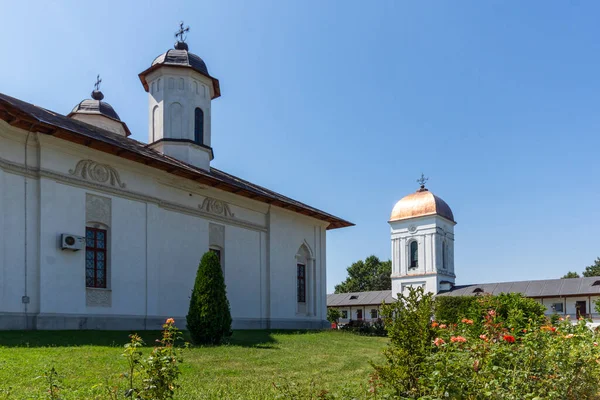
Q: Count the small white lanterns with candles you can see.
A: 0